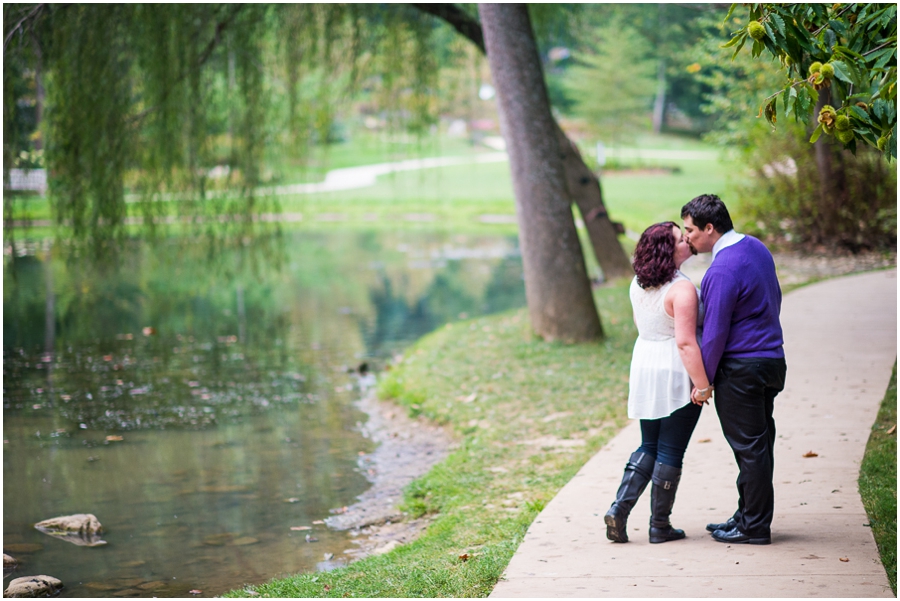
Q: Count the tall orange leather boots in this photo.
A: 0